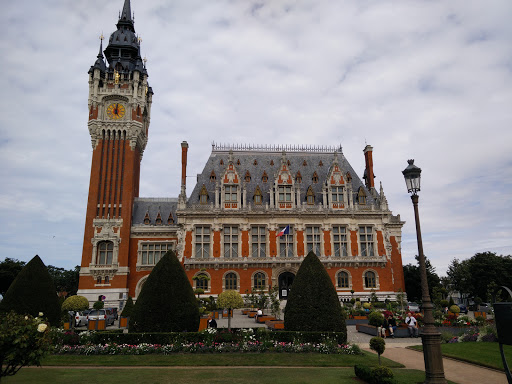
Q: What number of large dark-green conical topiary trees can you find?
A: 3